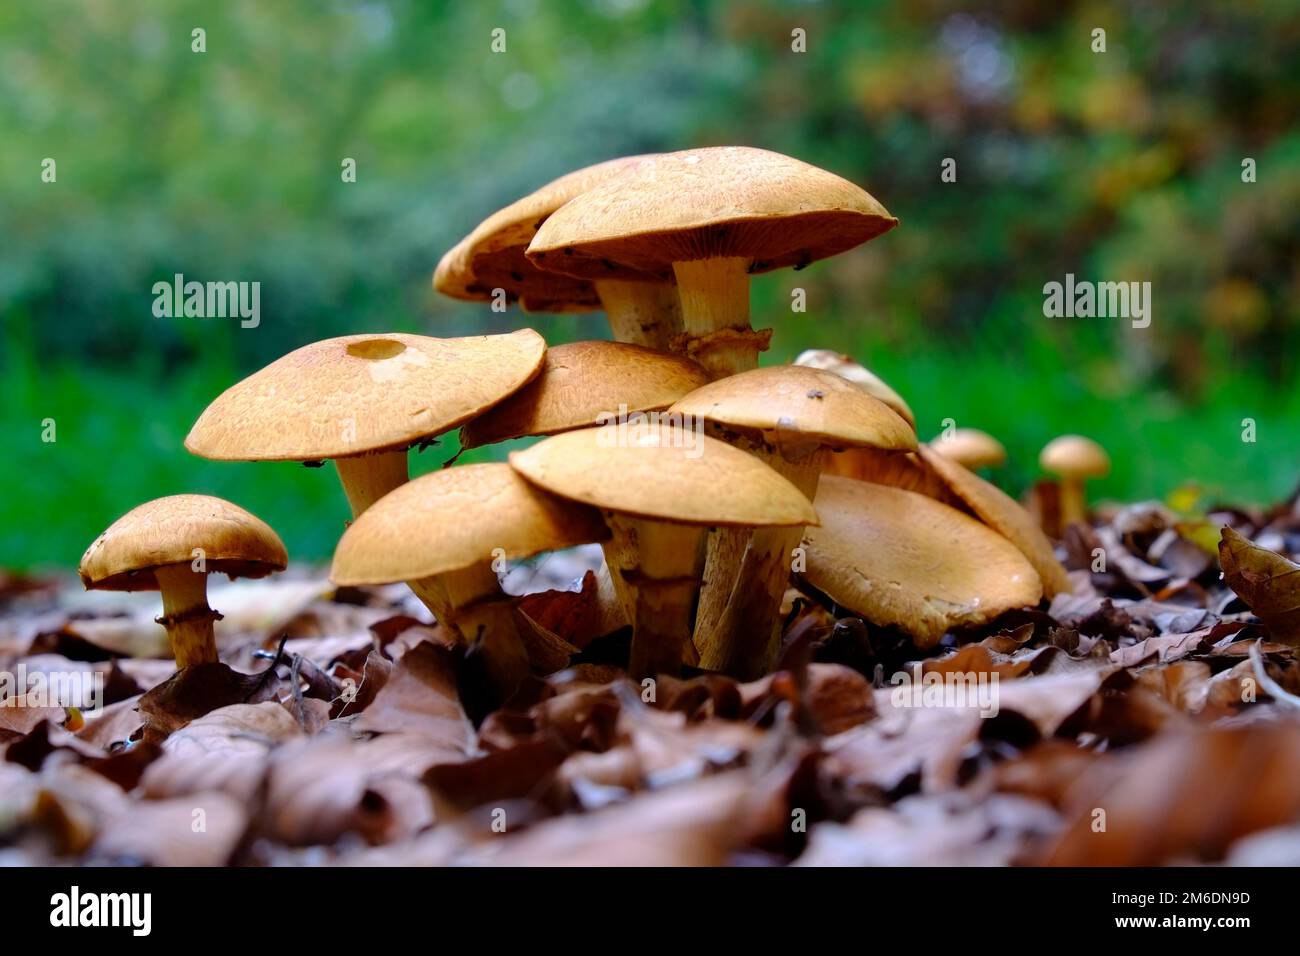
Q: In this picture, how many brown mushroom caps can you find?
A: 13